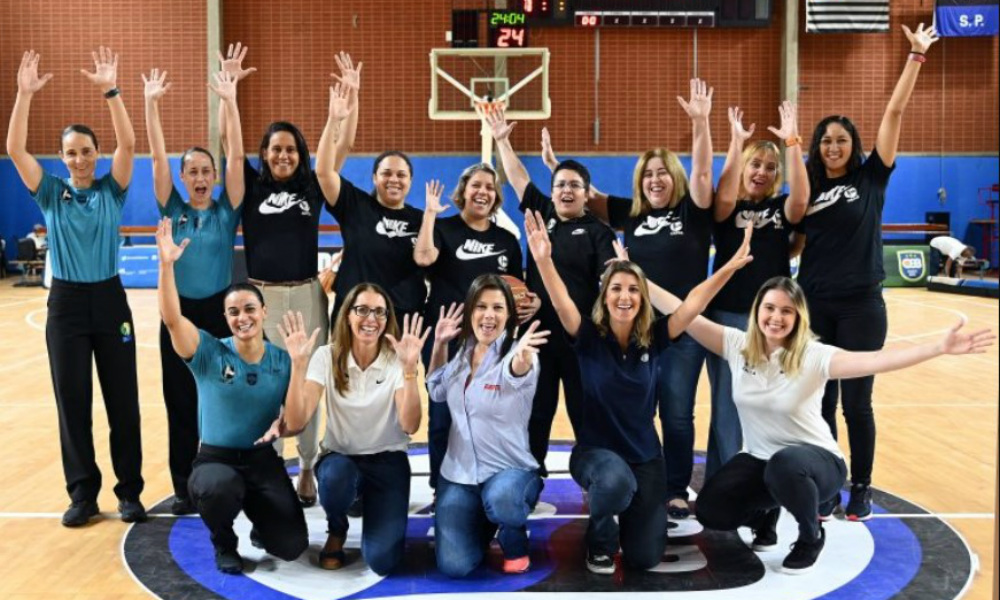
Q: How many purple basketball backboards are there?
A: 0